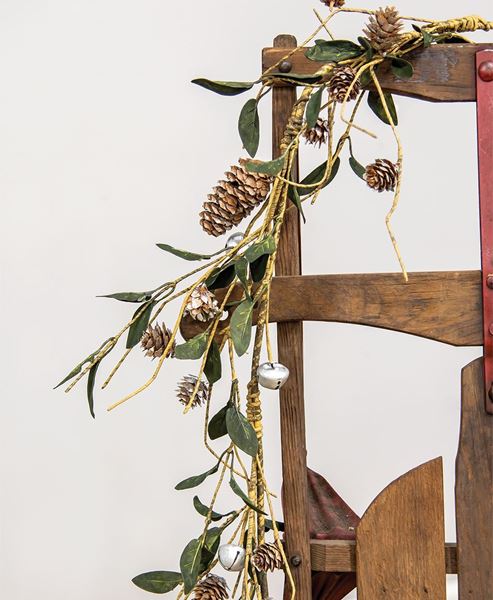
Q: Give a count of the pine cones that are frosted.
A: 1